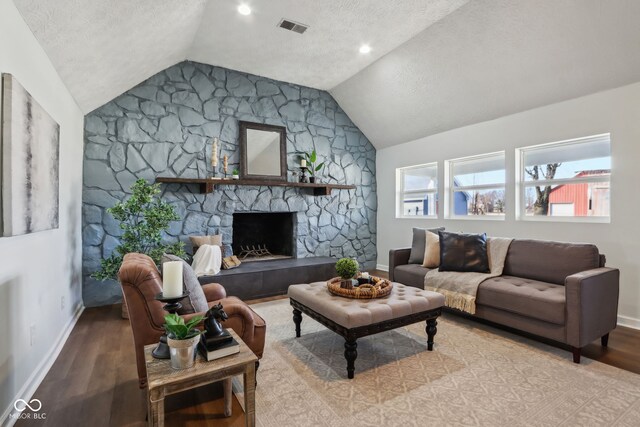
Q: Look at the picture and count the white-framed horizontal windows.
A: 3